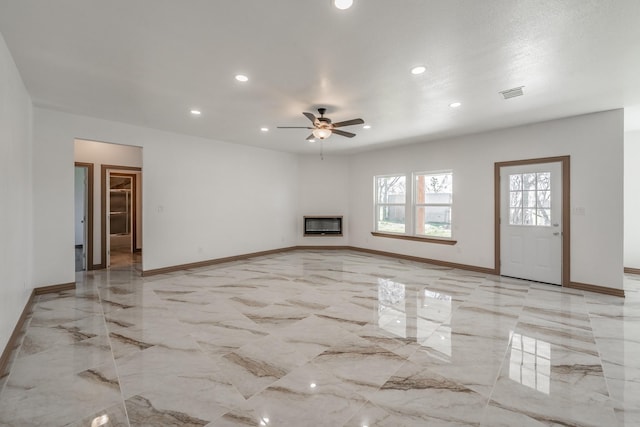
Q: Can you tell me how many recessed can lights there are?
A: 8